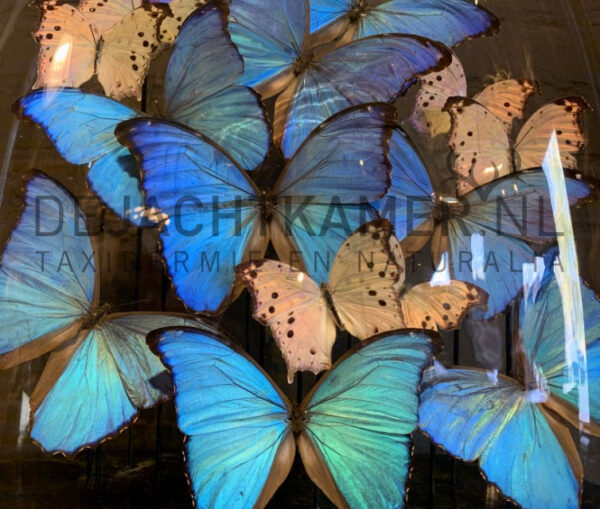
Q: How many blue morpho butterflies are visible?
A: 8